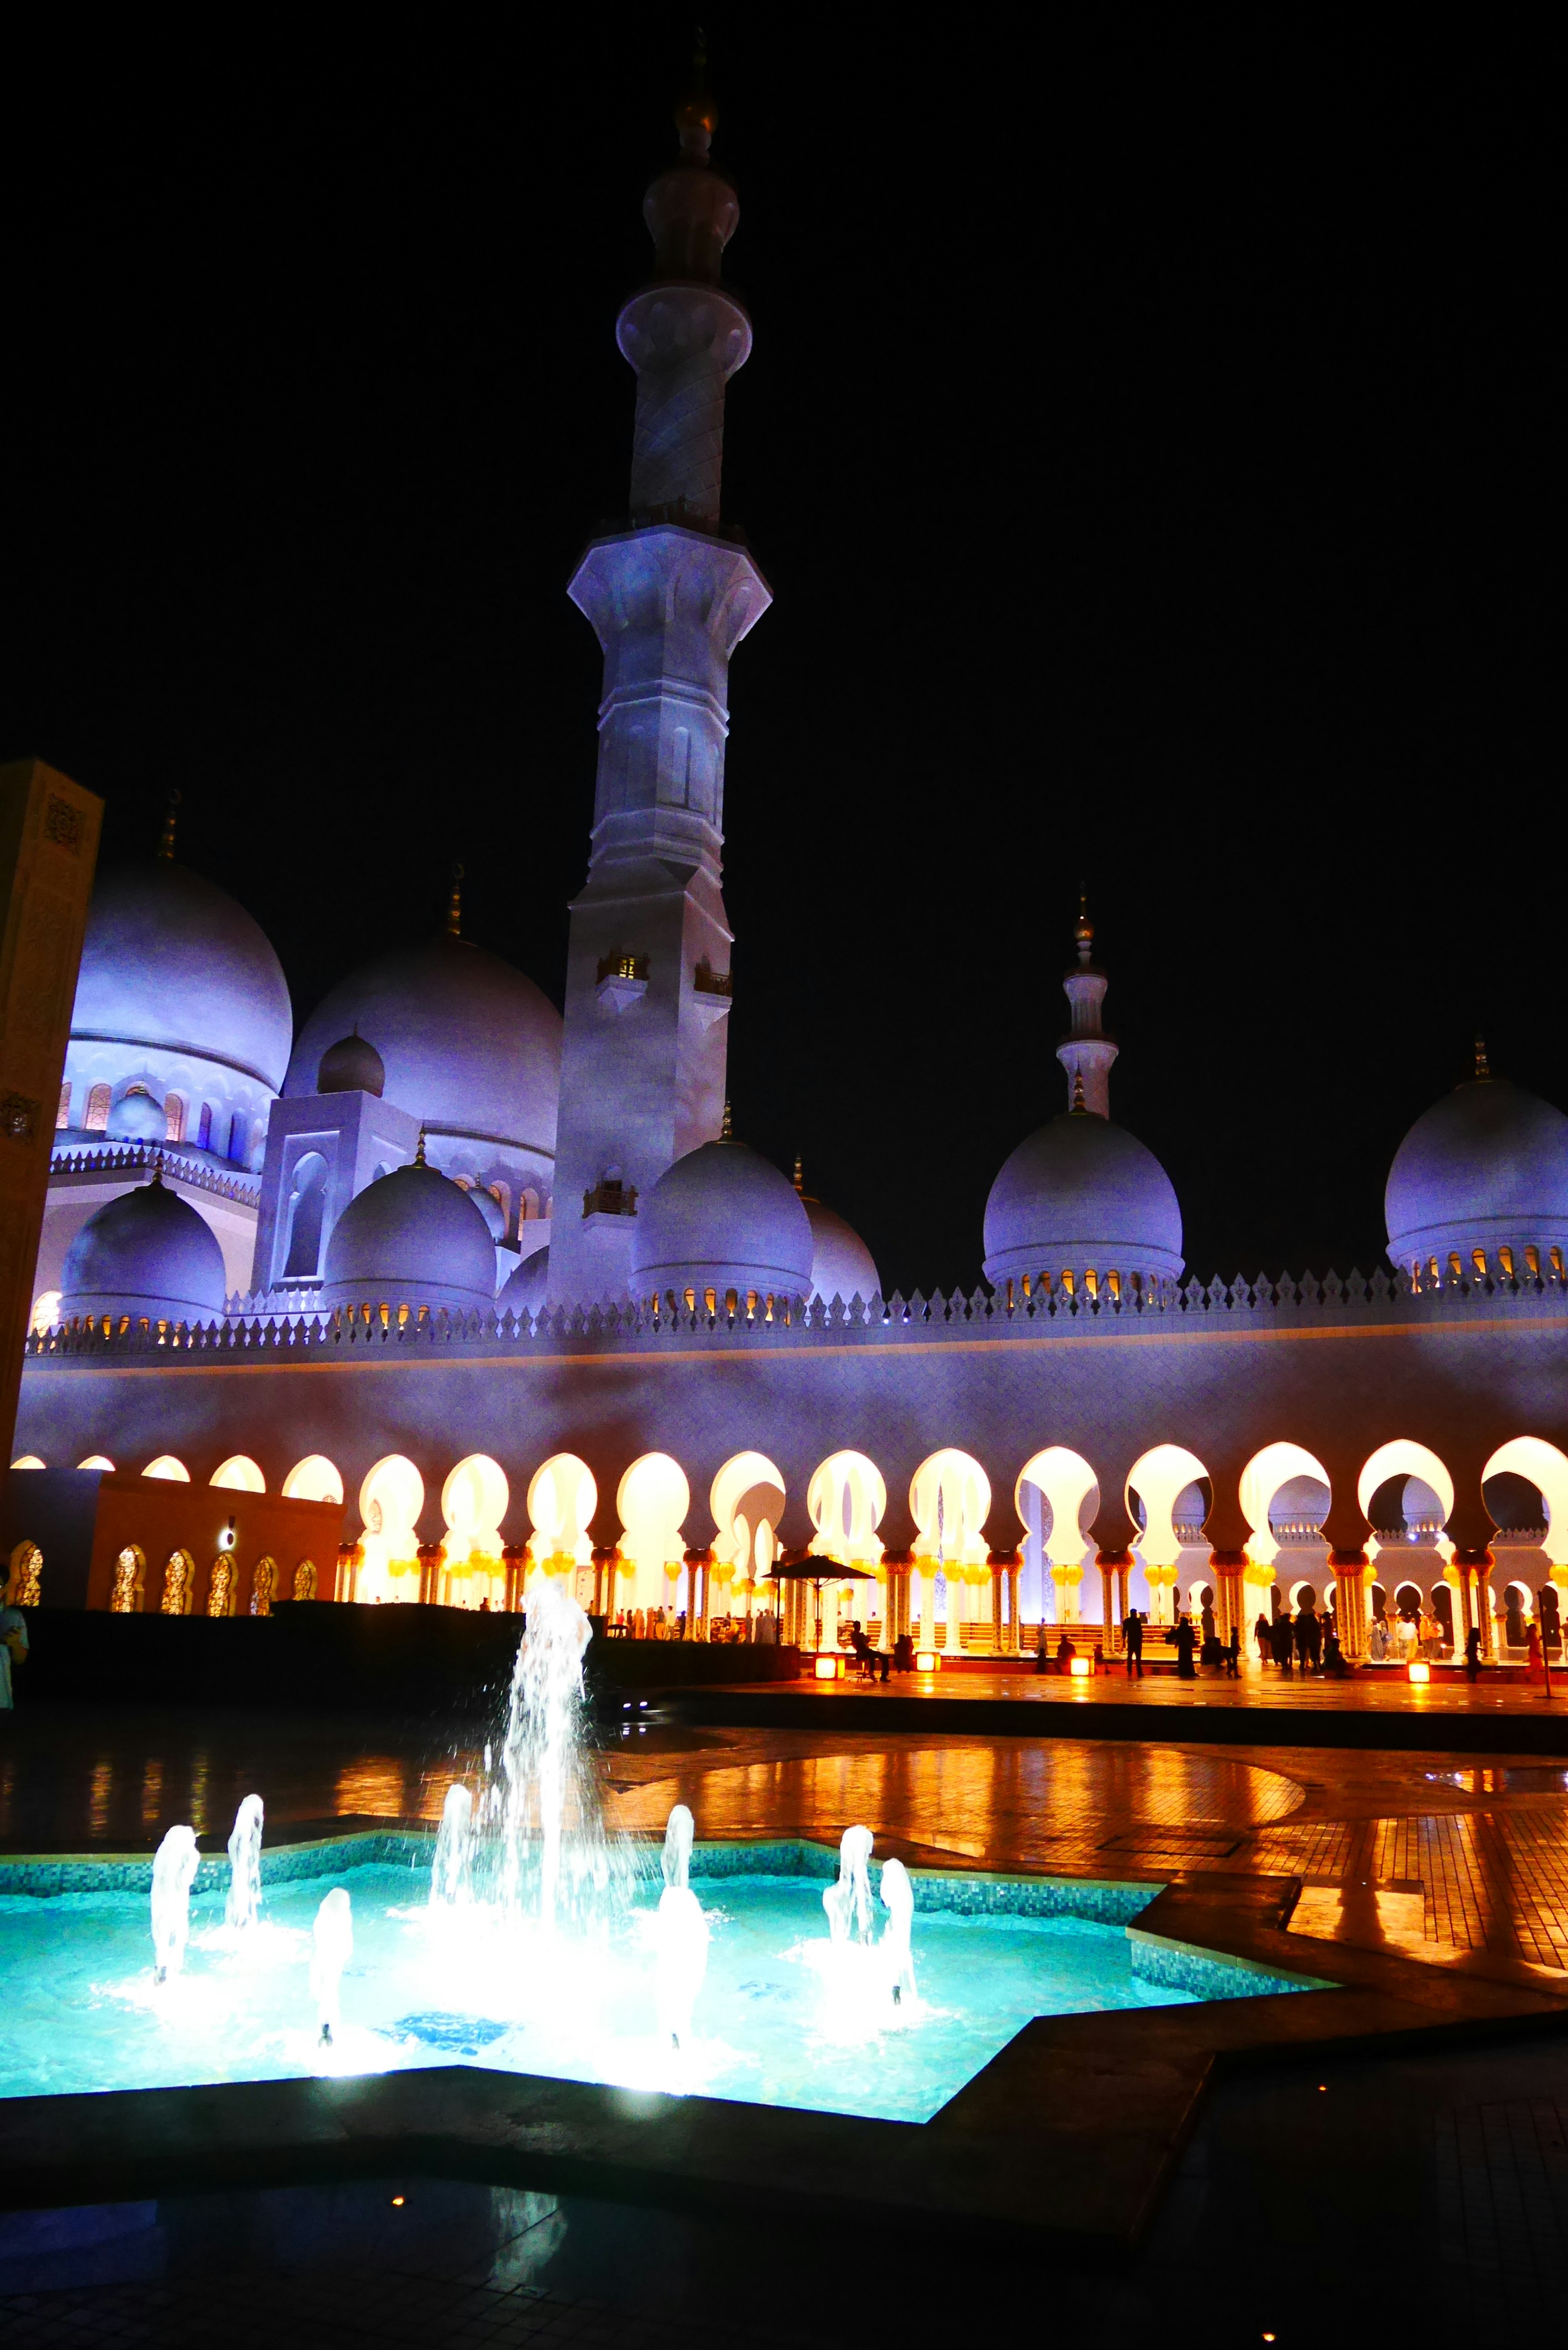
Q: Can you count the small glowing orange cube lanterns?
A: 4